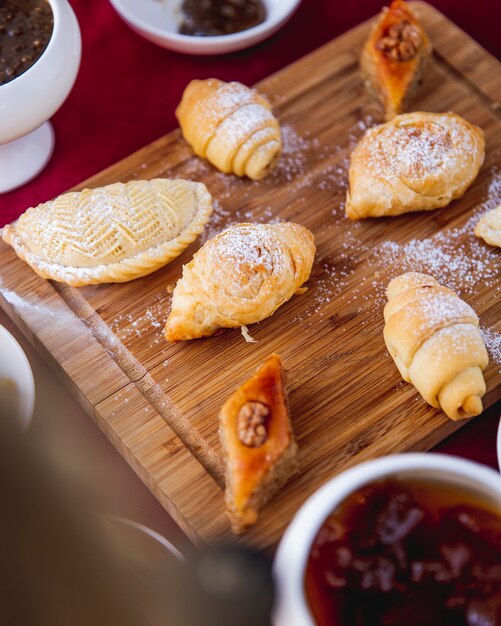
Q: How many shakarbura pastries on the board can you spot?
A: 1